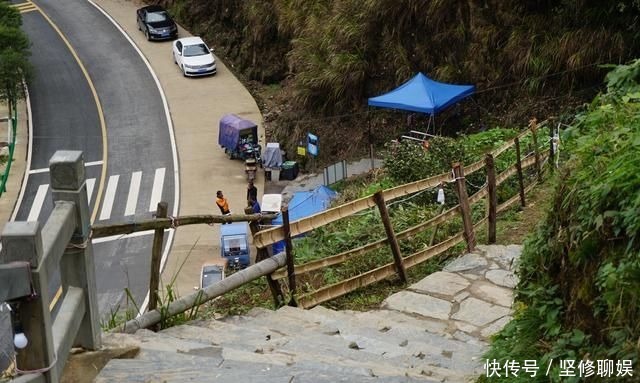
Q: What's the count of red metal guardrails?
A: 0